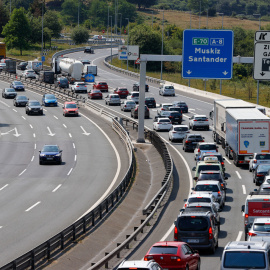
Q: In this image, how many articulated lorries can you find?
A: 3